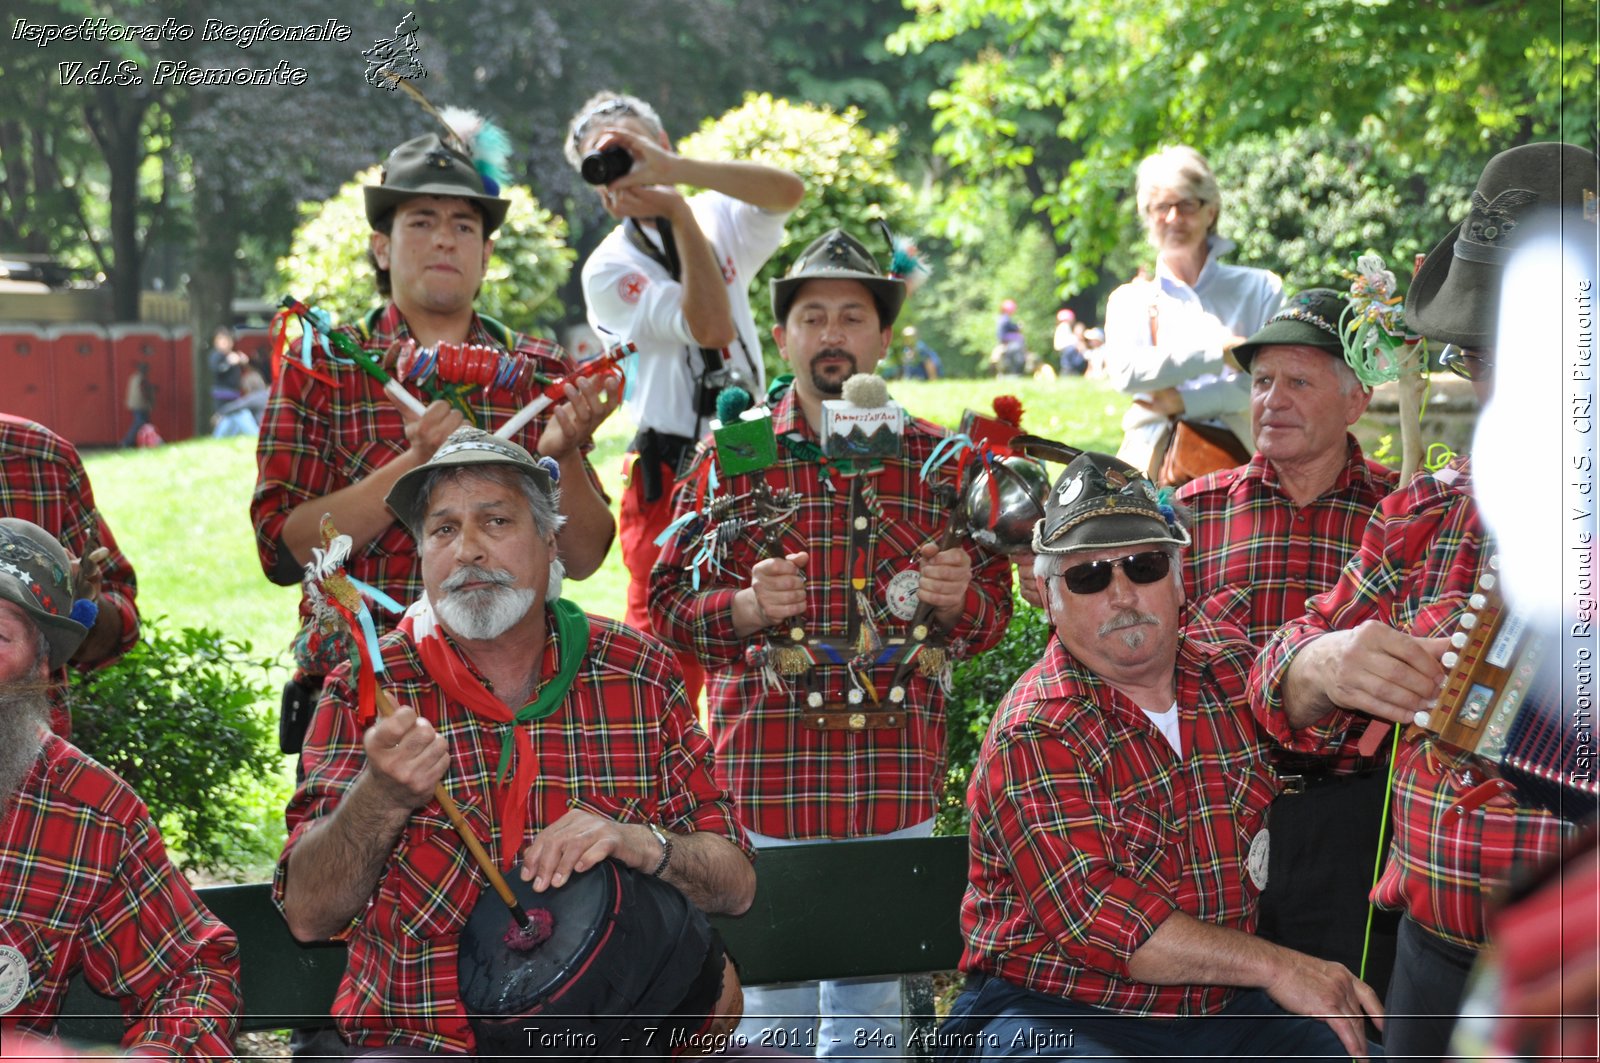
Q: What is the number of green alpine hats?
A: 7